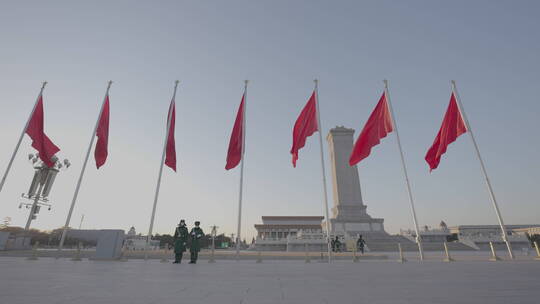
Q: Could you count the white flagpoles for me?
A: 7